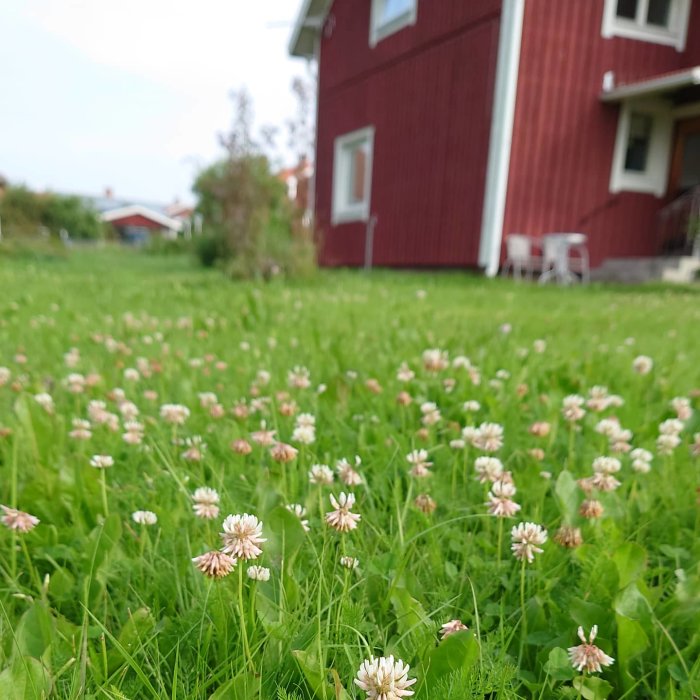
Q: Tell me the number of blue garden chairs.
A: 0